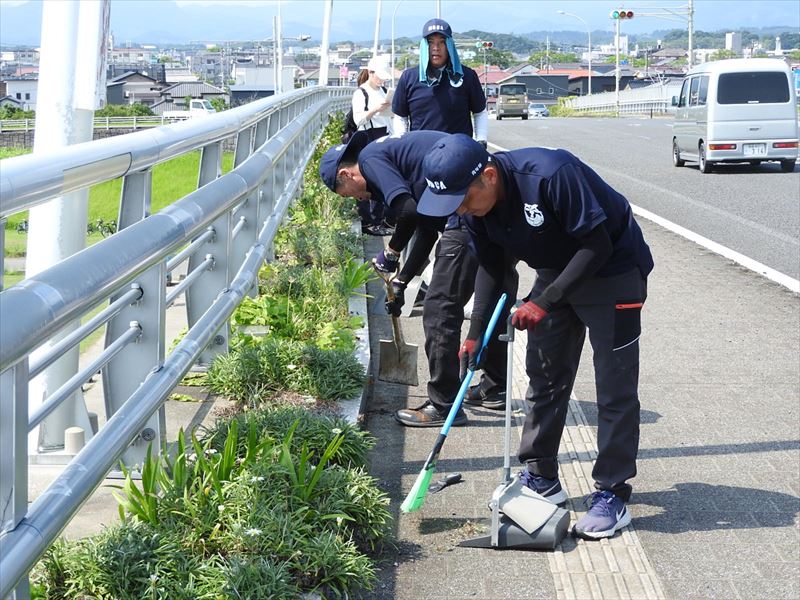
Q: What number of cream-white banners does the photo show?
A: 0